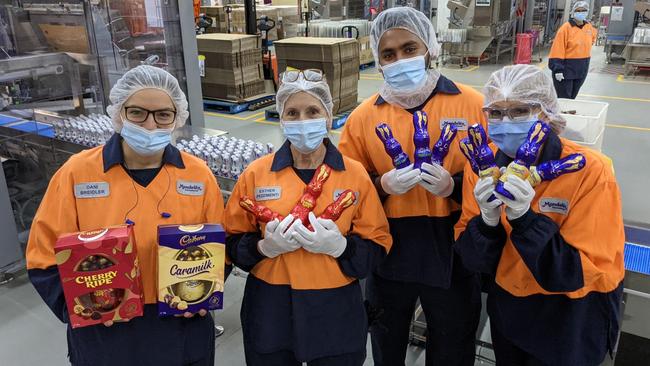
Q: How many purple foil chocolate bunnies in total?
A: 7